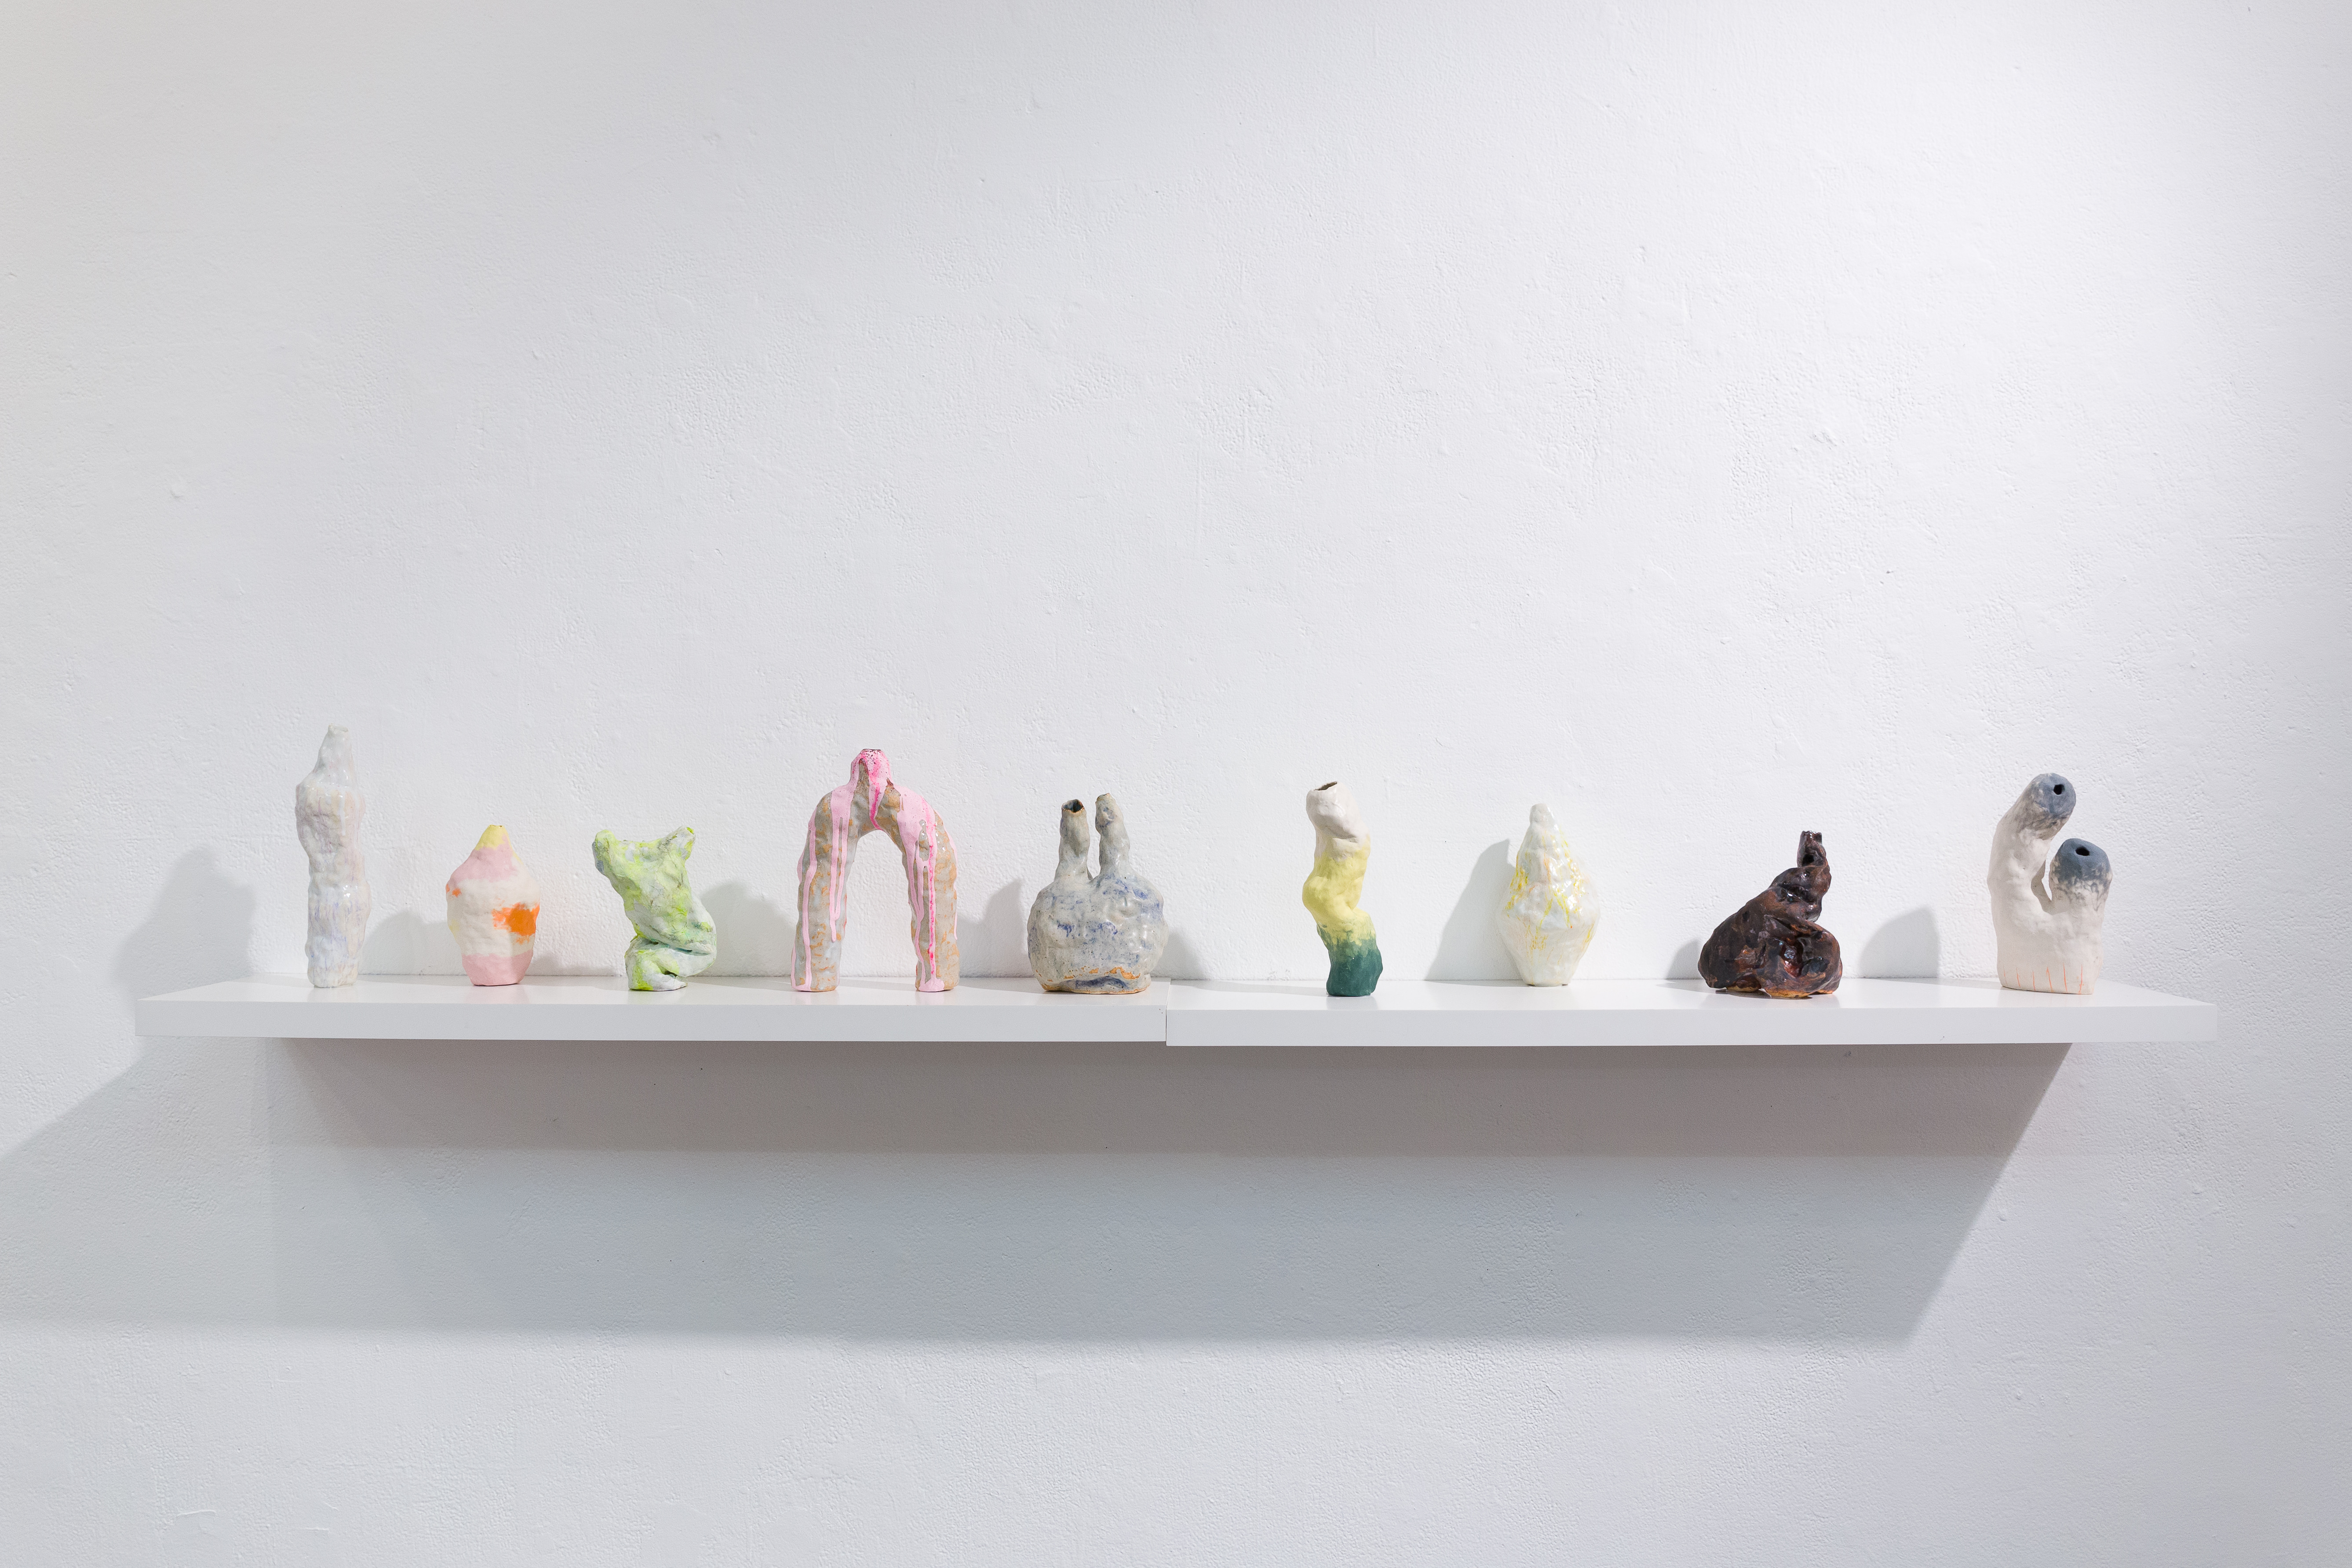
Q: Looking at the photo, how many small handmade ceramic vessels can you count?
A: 9